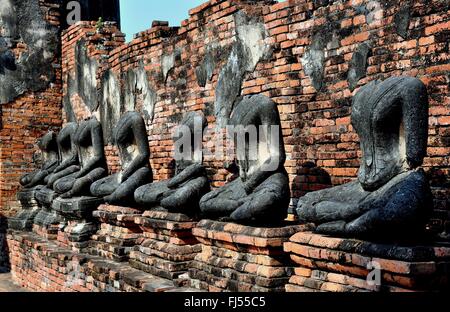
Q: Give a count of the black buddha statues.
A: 7